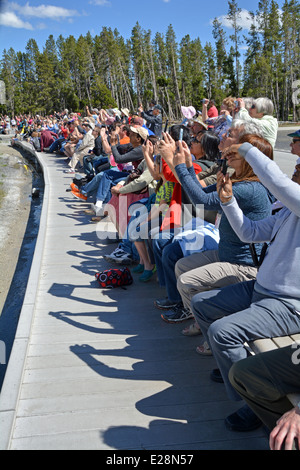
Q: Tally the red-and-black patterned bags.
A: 1